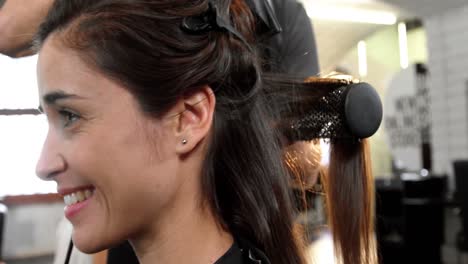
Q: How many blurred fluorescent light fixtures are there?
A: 3